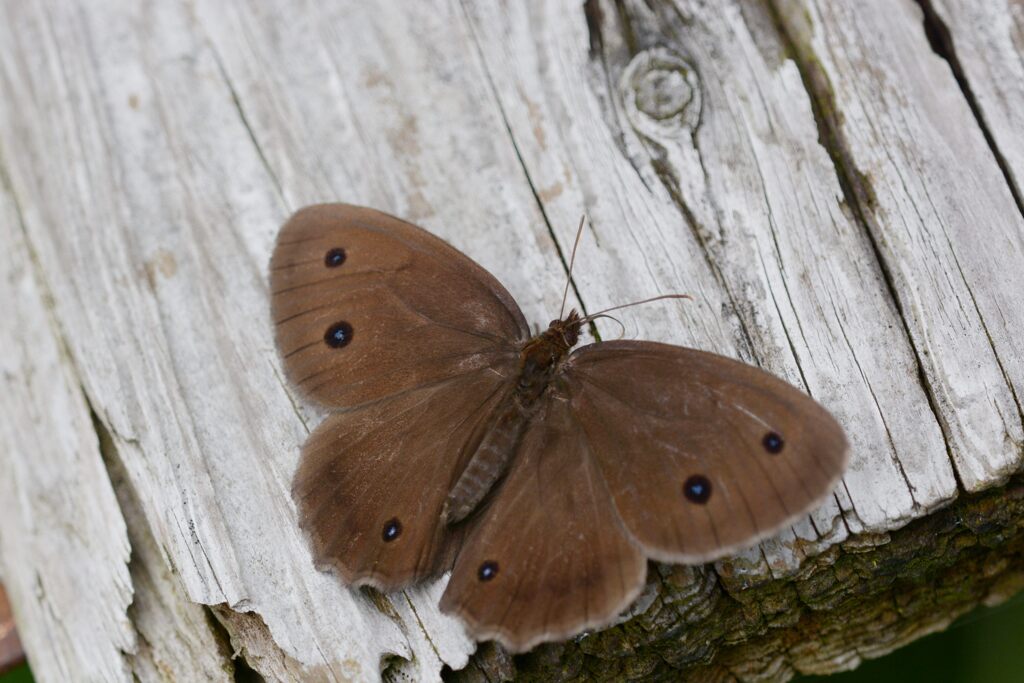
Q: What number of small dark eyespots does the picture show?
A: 6